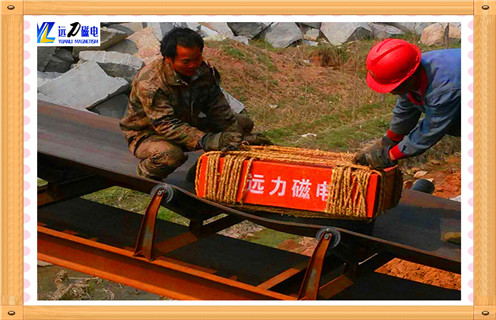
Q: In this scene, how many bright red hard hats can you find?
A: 1